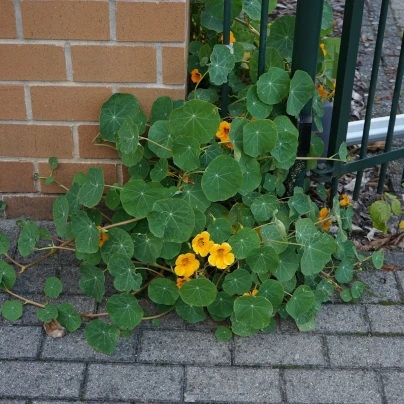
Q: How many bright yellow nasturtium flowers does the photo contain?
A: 3